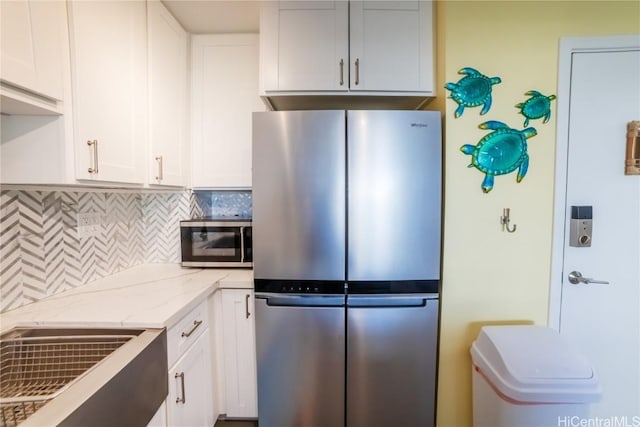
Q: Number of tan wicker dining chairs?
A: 0